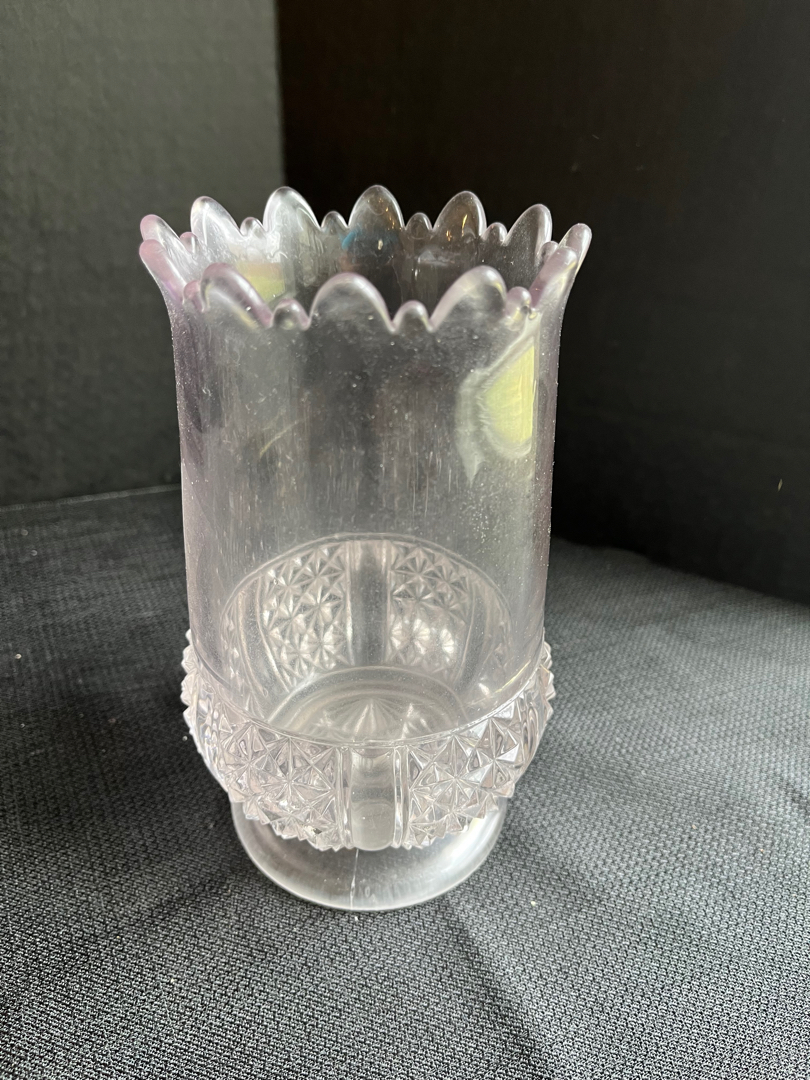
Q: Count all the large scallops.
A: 12